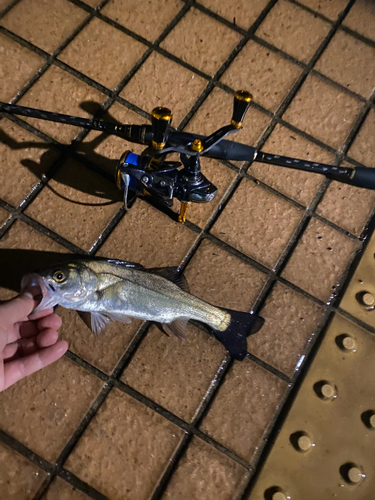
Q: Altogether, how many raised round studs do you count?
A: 7